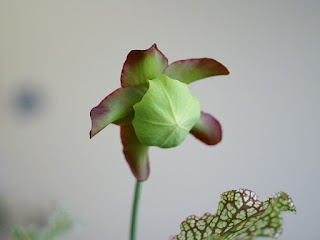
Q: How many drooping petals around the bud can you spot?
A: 5